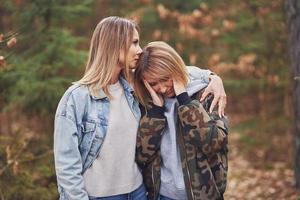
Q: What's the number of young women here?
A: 2